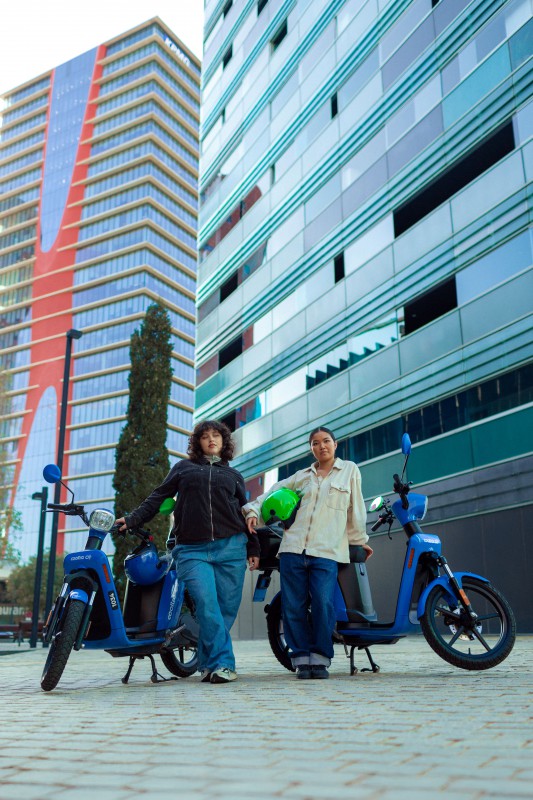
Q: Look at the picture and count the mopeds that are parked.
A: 2